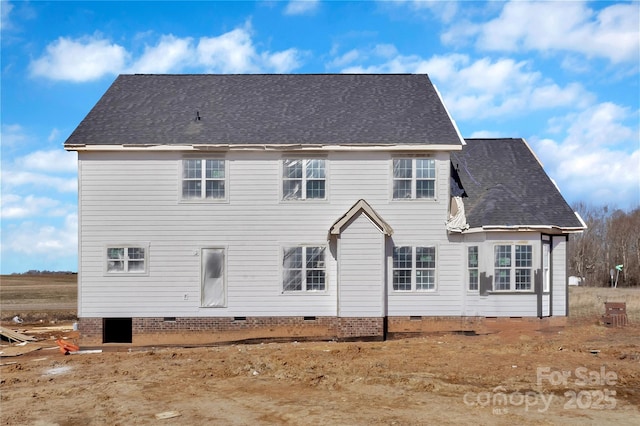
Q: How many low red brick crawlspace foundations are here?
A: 1